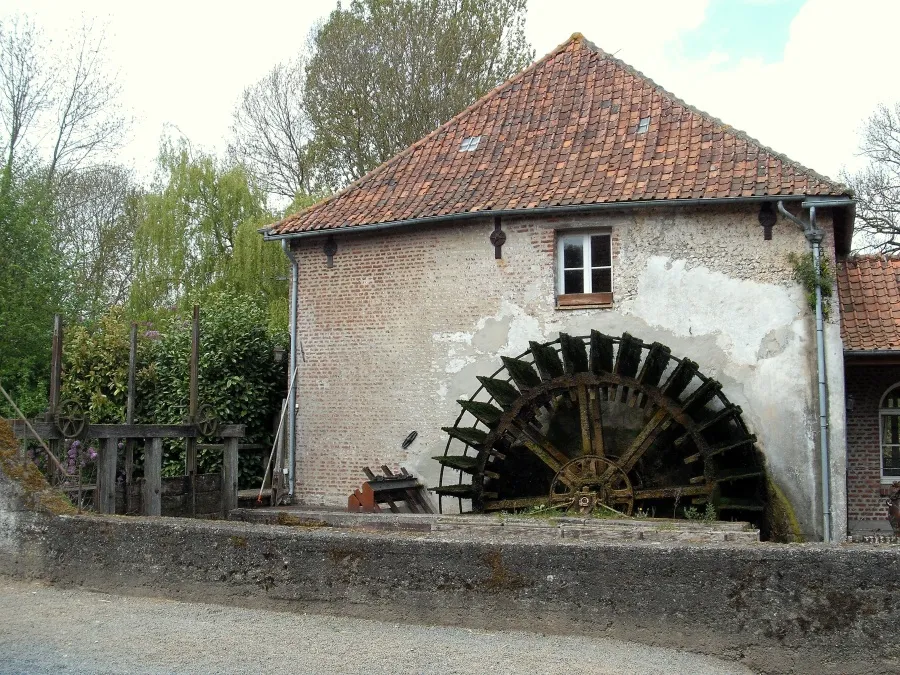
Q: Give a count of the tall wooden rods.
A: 3